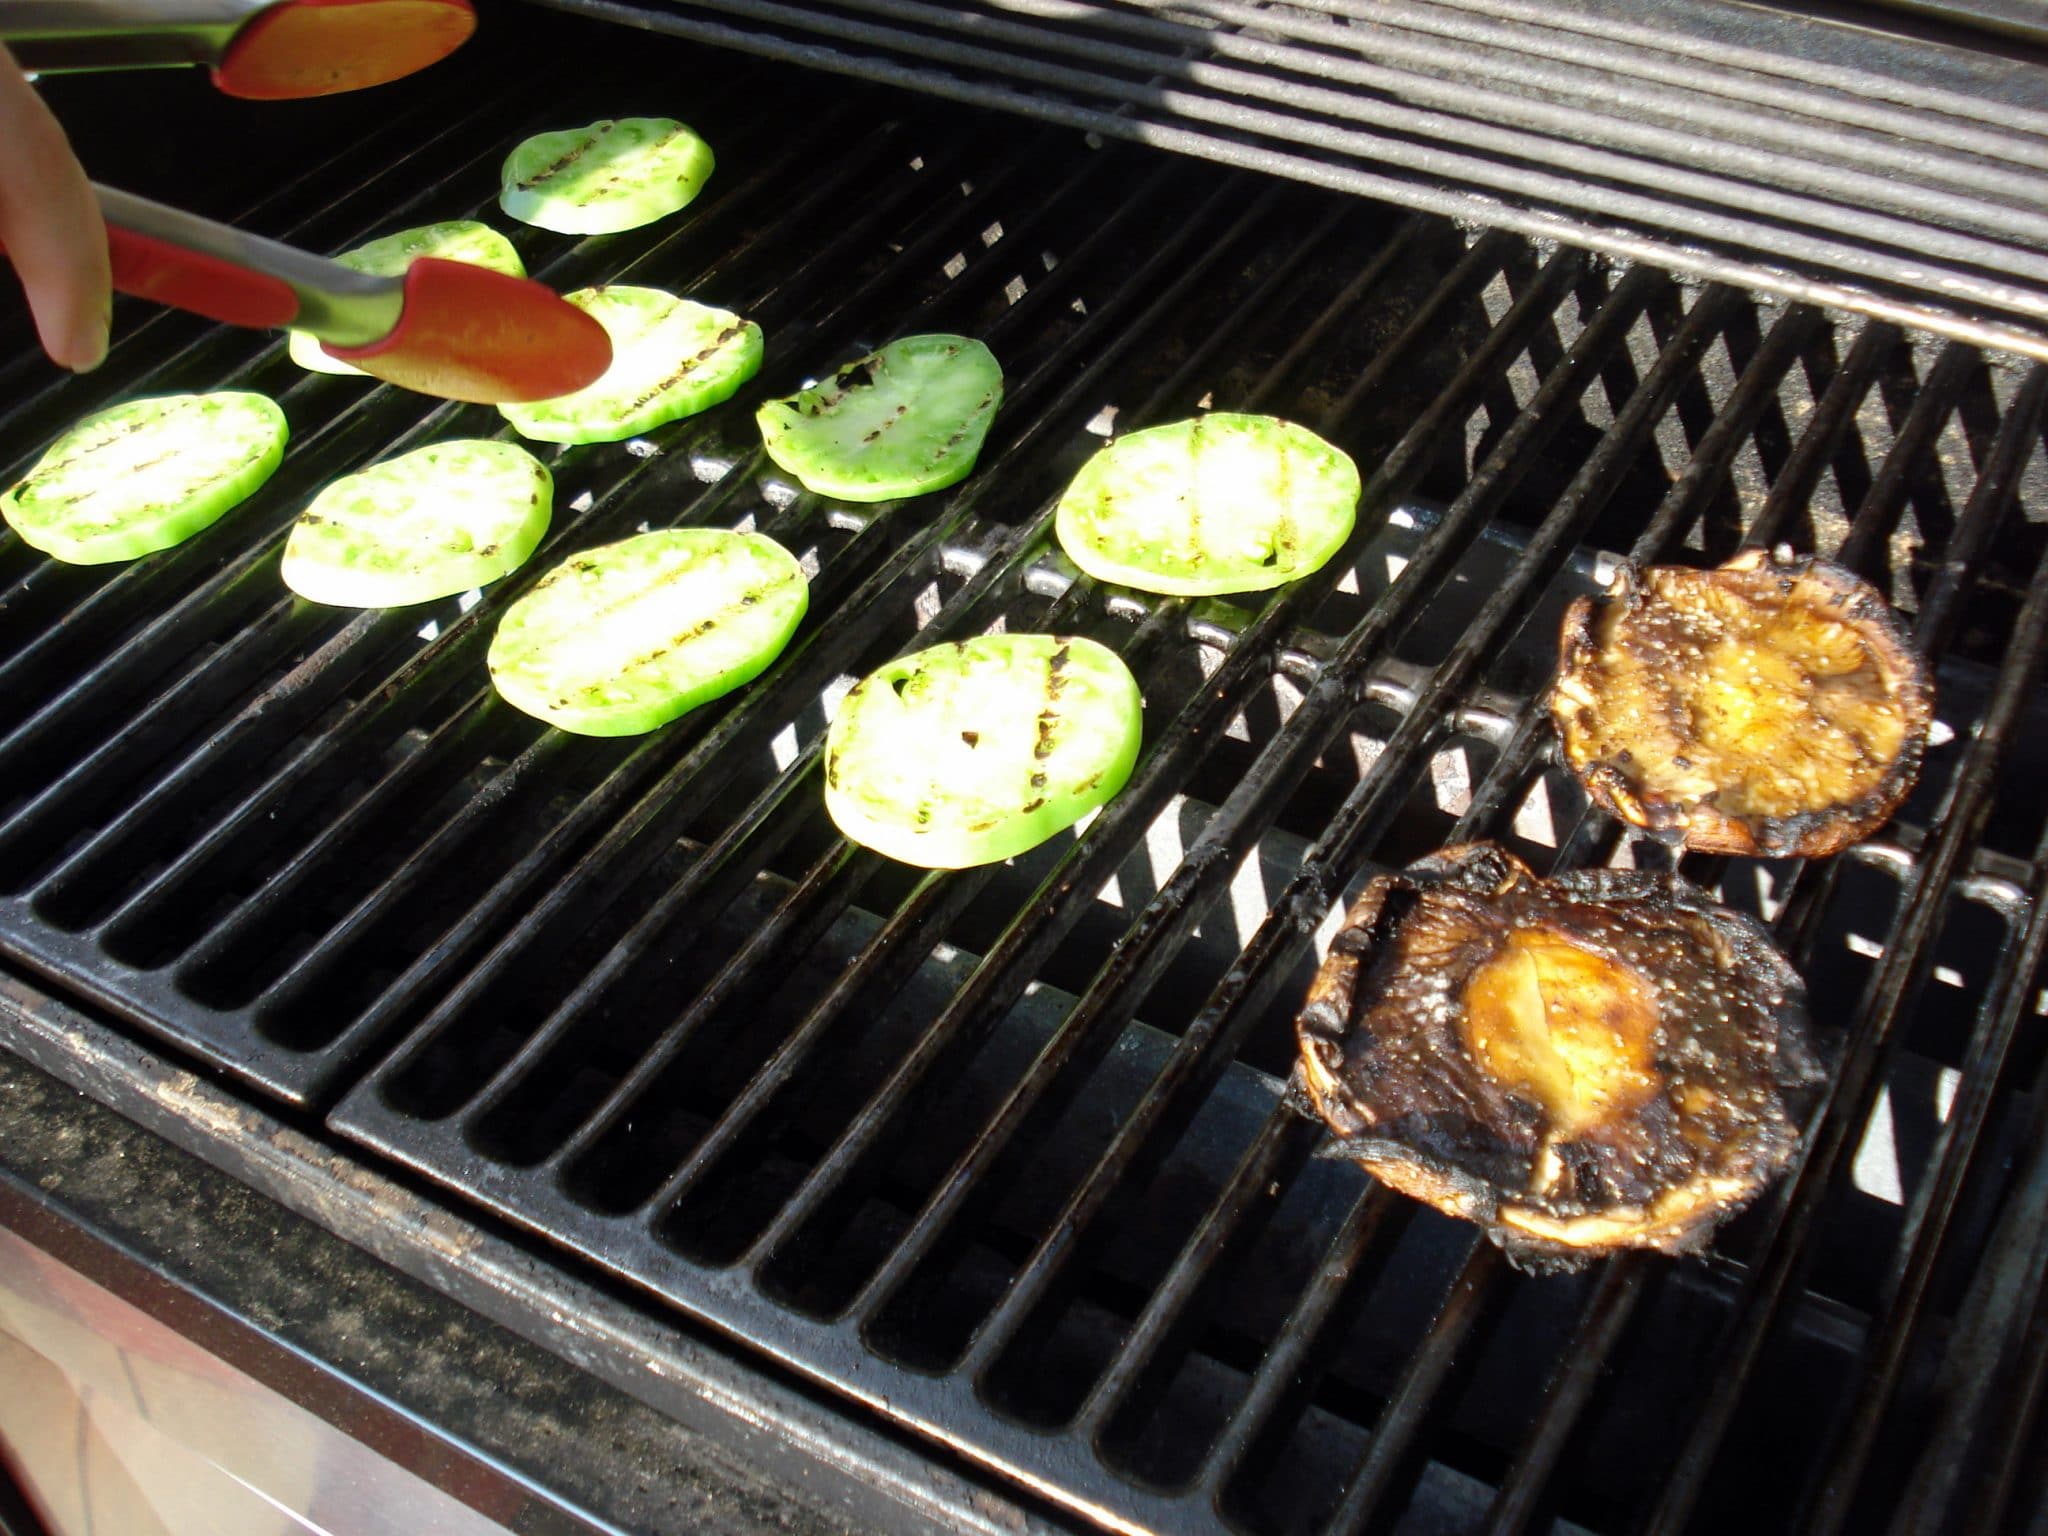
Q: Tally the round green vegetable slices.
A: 9